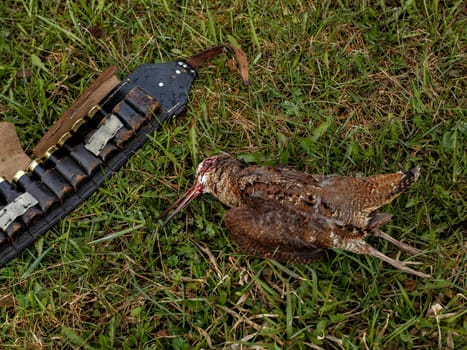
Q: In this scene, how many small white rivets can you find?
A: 5